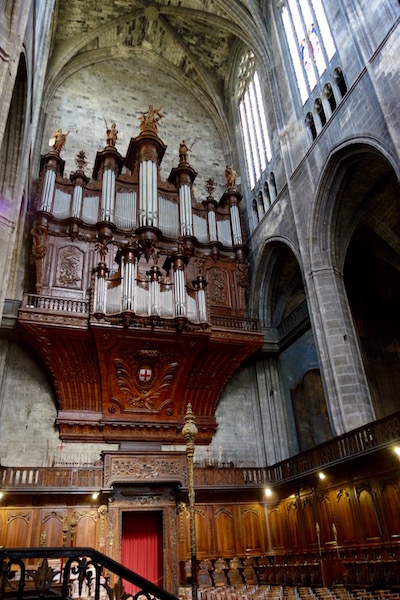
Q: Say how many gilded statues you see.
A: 5